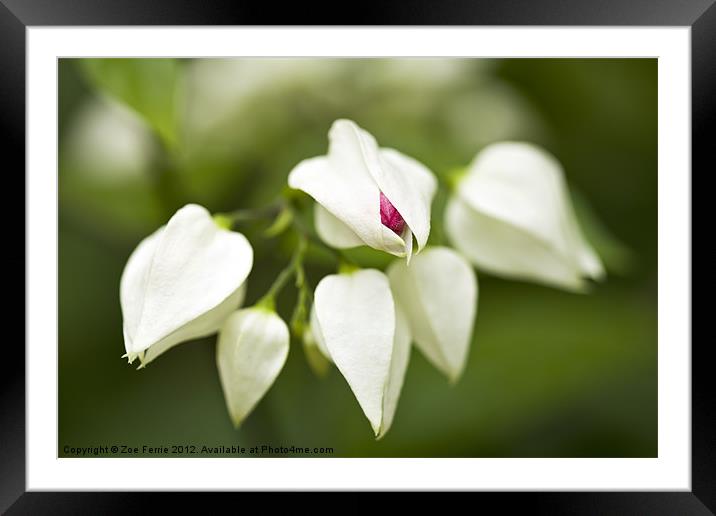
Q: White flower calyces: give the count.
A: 6